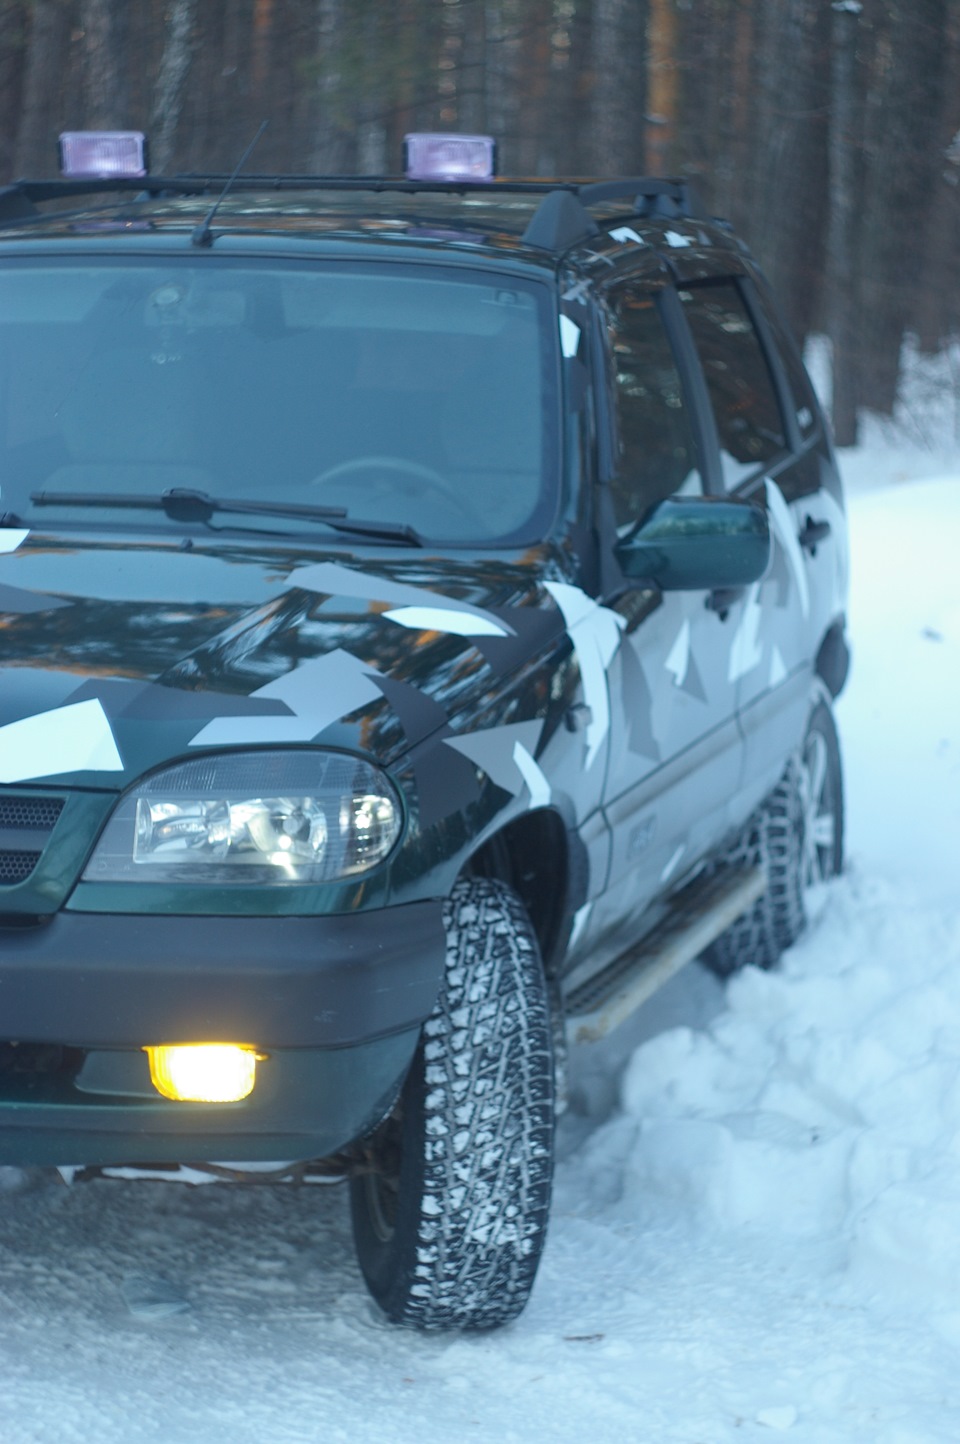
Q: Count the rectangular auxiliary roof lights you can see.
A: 2